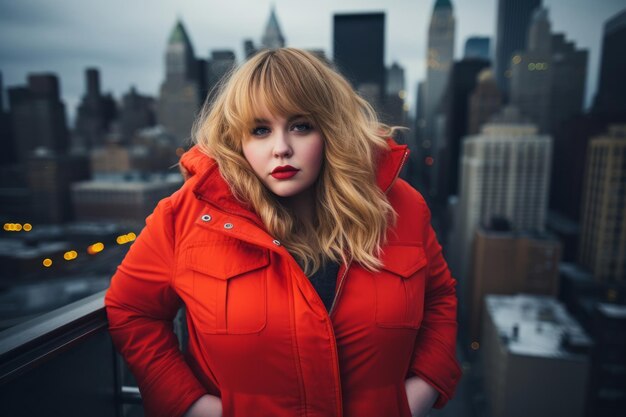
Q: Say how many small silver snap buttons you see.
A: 3